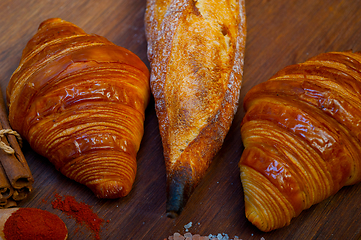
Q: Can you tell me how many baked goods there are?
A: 3